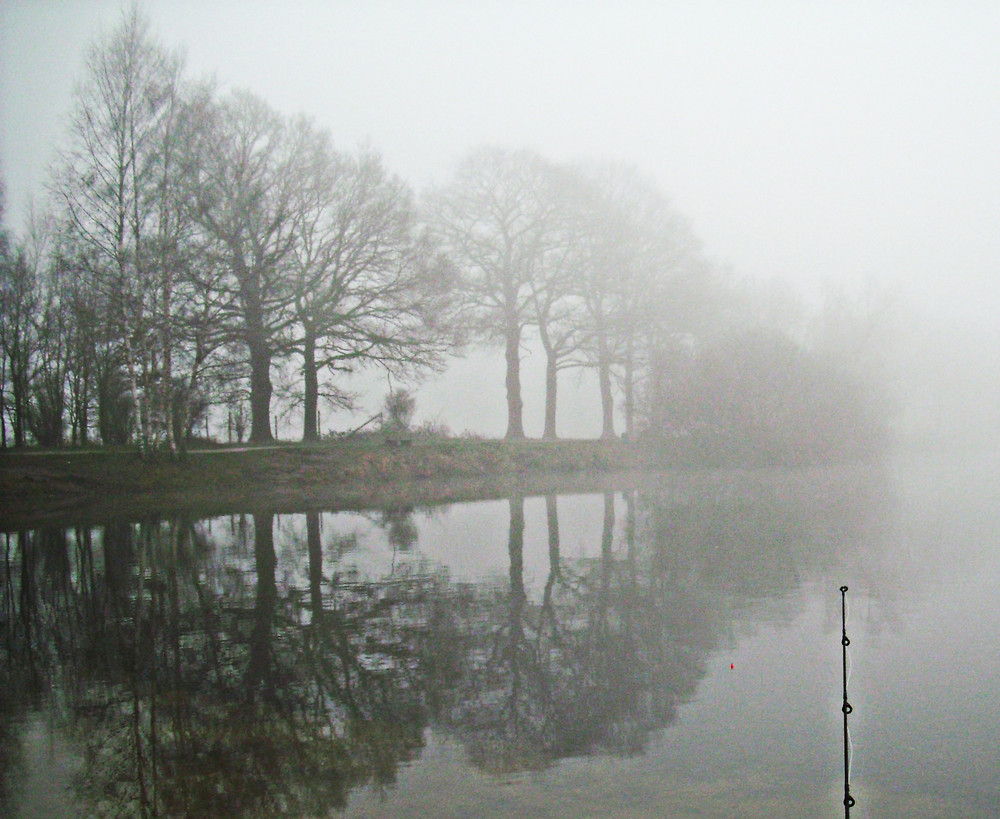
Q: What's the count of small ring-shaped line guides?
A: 4